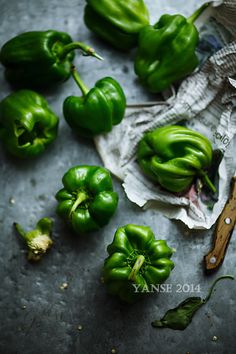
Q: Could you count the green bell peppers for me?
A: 8